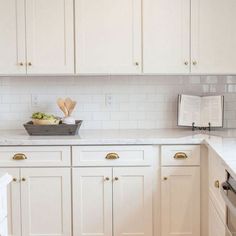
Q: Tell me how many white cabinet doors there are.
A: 10